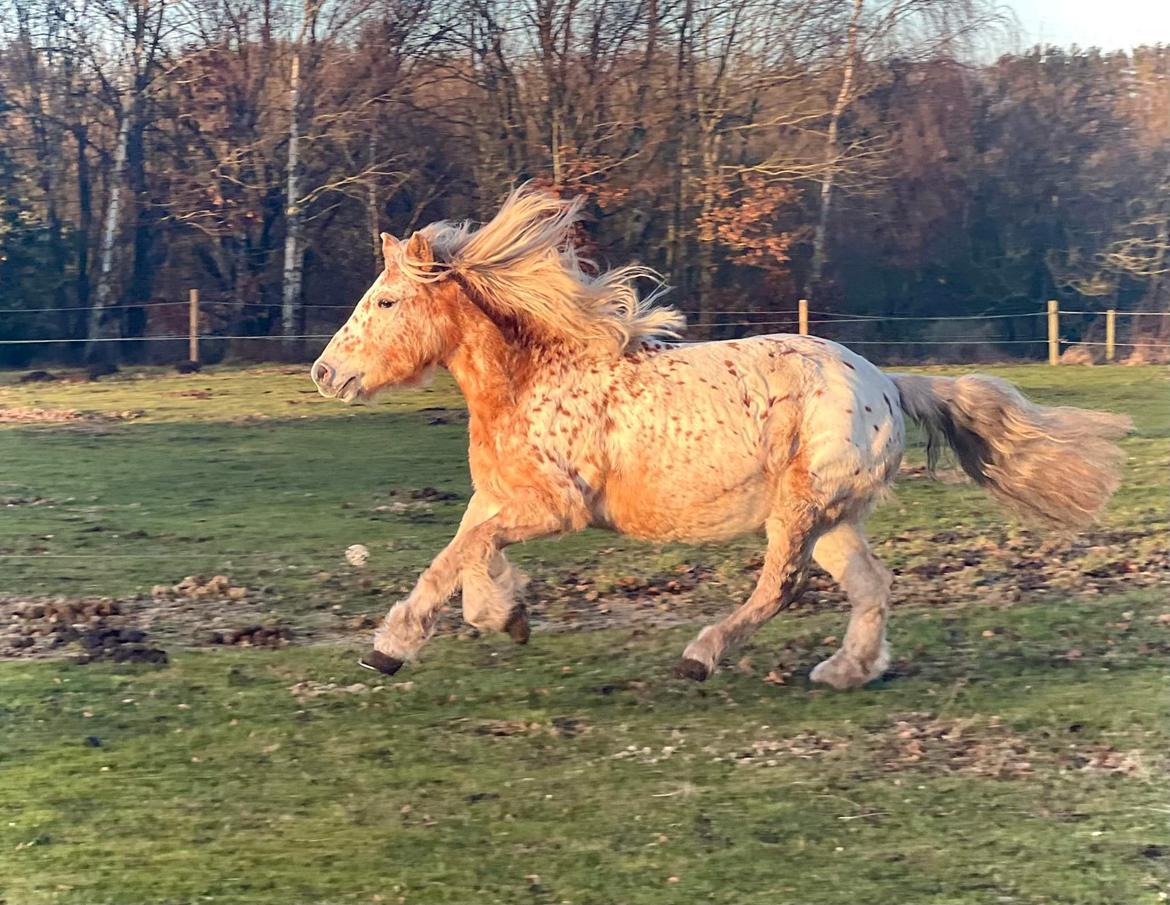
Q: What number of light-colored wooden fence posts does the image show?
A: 4